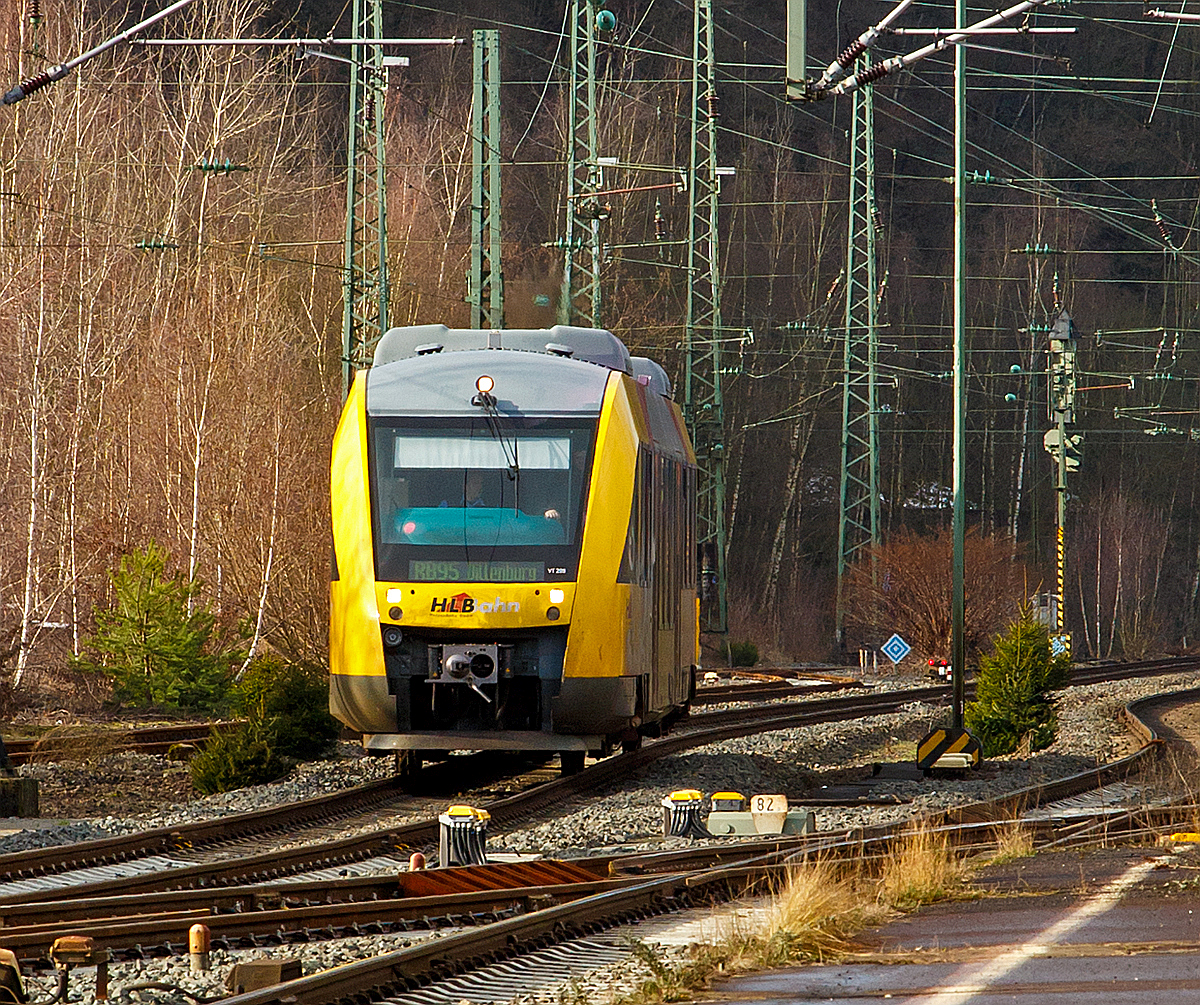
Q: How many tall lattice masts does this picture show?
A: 5